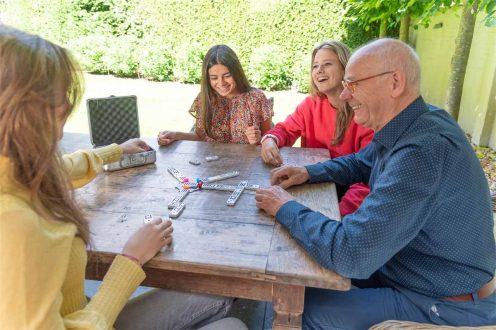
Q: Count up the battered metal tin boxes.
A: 1